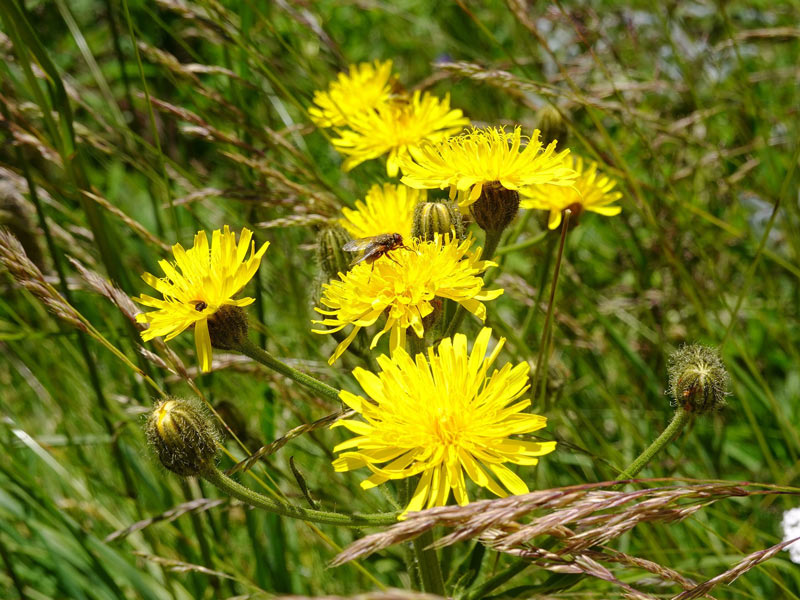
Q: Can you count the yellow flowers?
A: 8